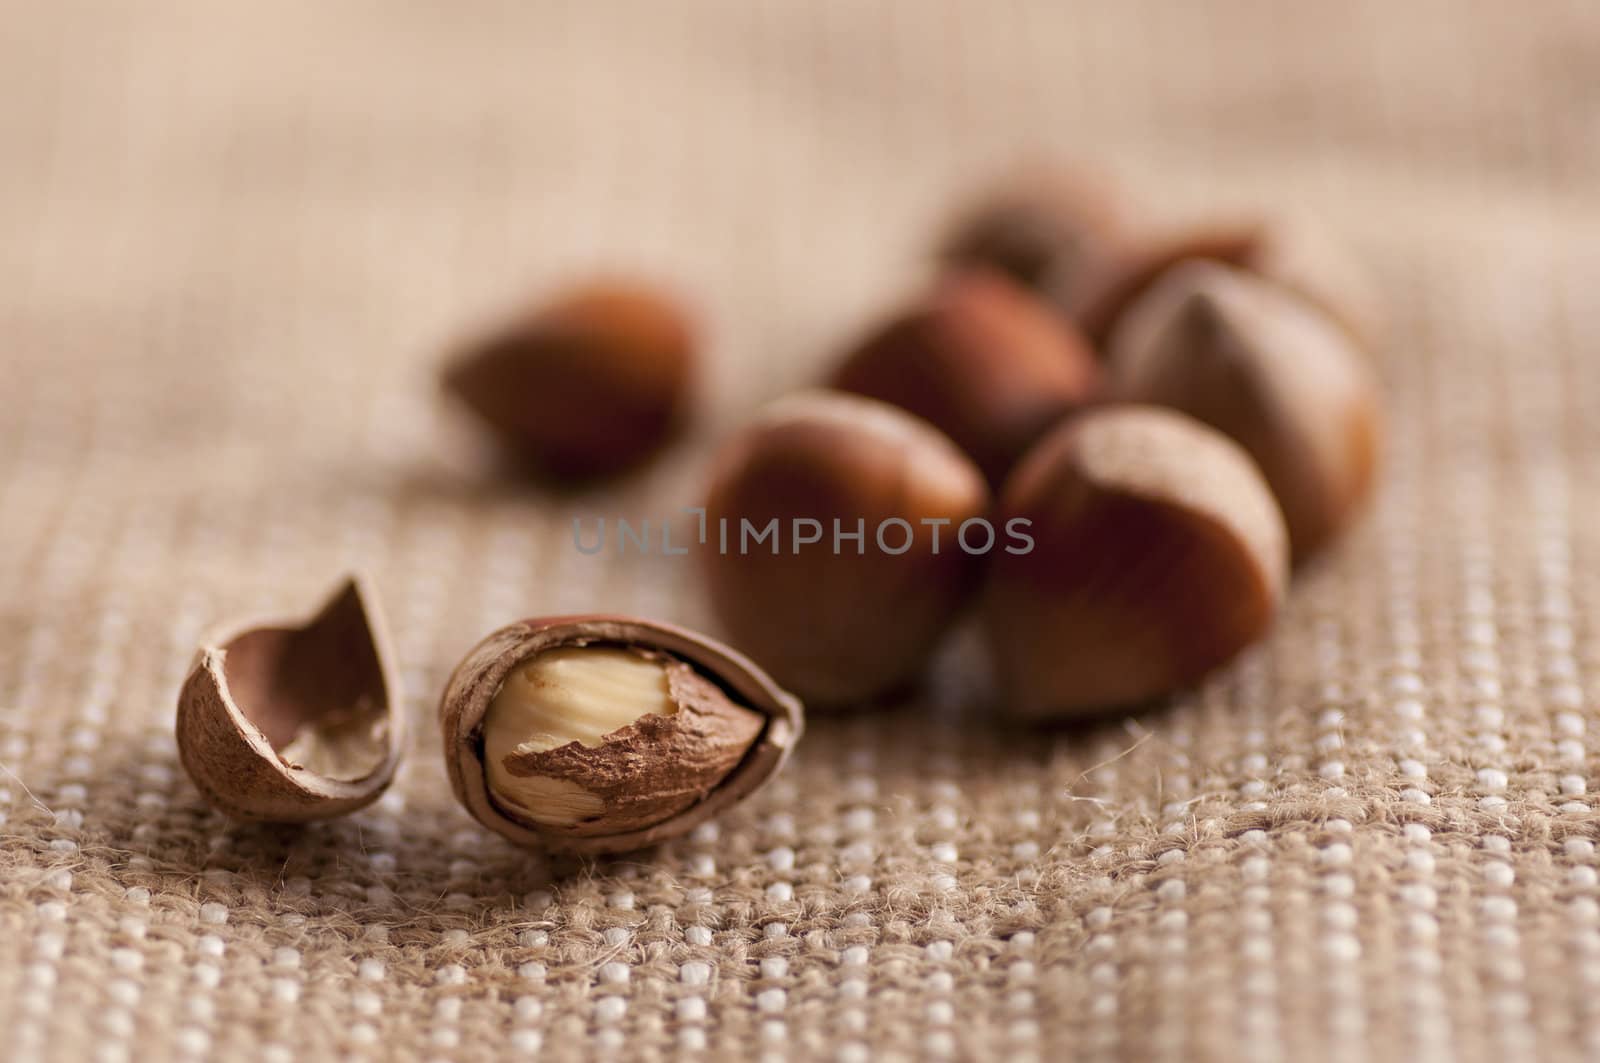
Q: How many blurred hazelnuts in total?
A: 7